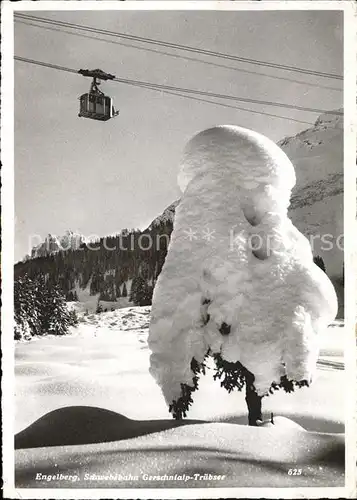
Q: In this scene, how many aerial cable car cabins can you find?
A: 1